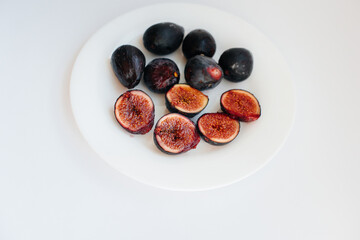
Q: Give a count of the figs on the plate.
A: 11